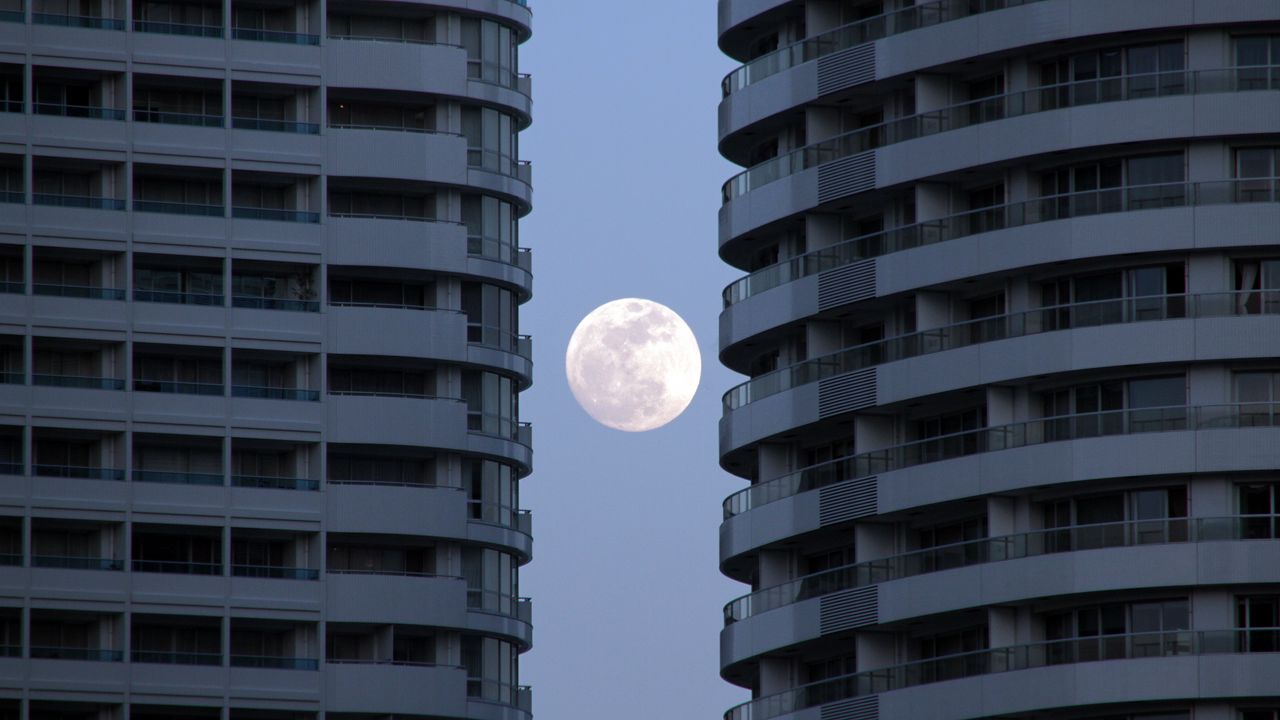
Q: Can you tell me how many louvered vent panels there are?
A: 7